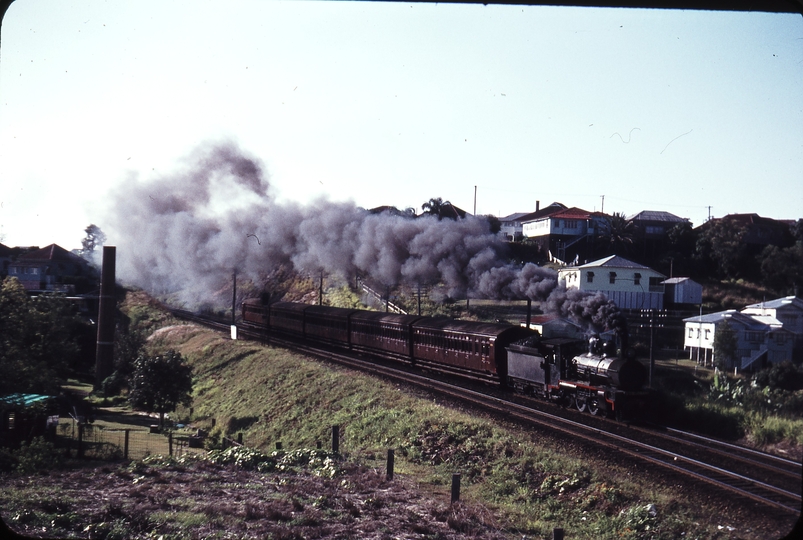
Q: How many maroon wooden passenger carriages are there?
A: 5